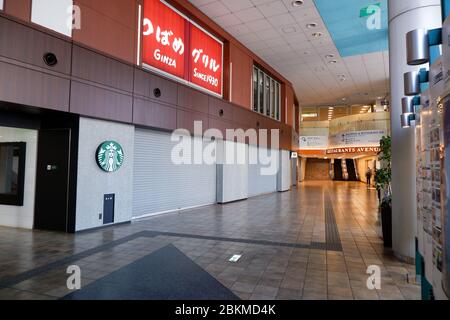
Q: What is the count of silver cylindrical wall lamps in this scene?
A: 4